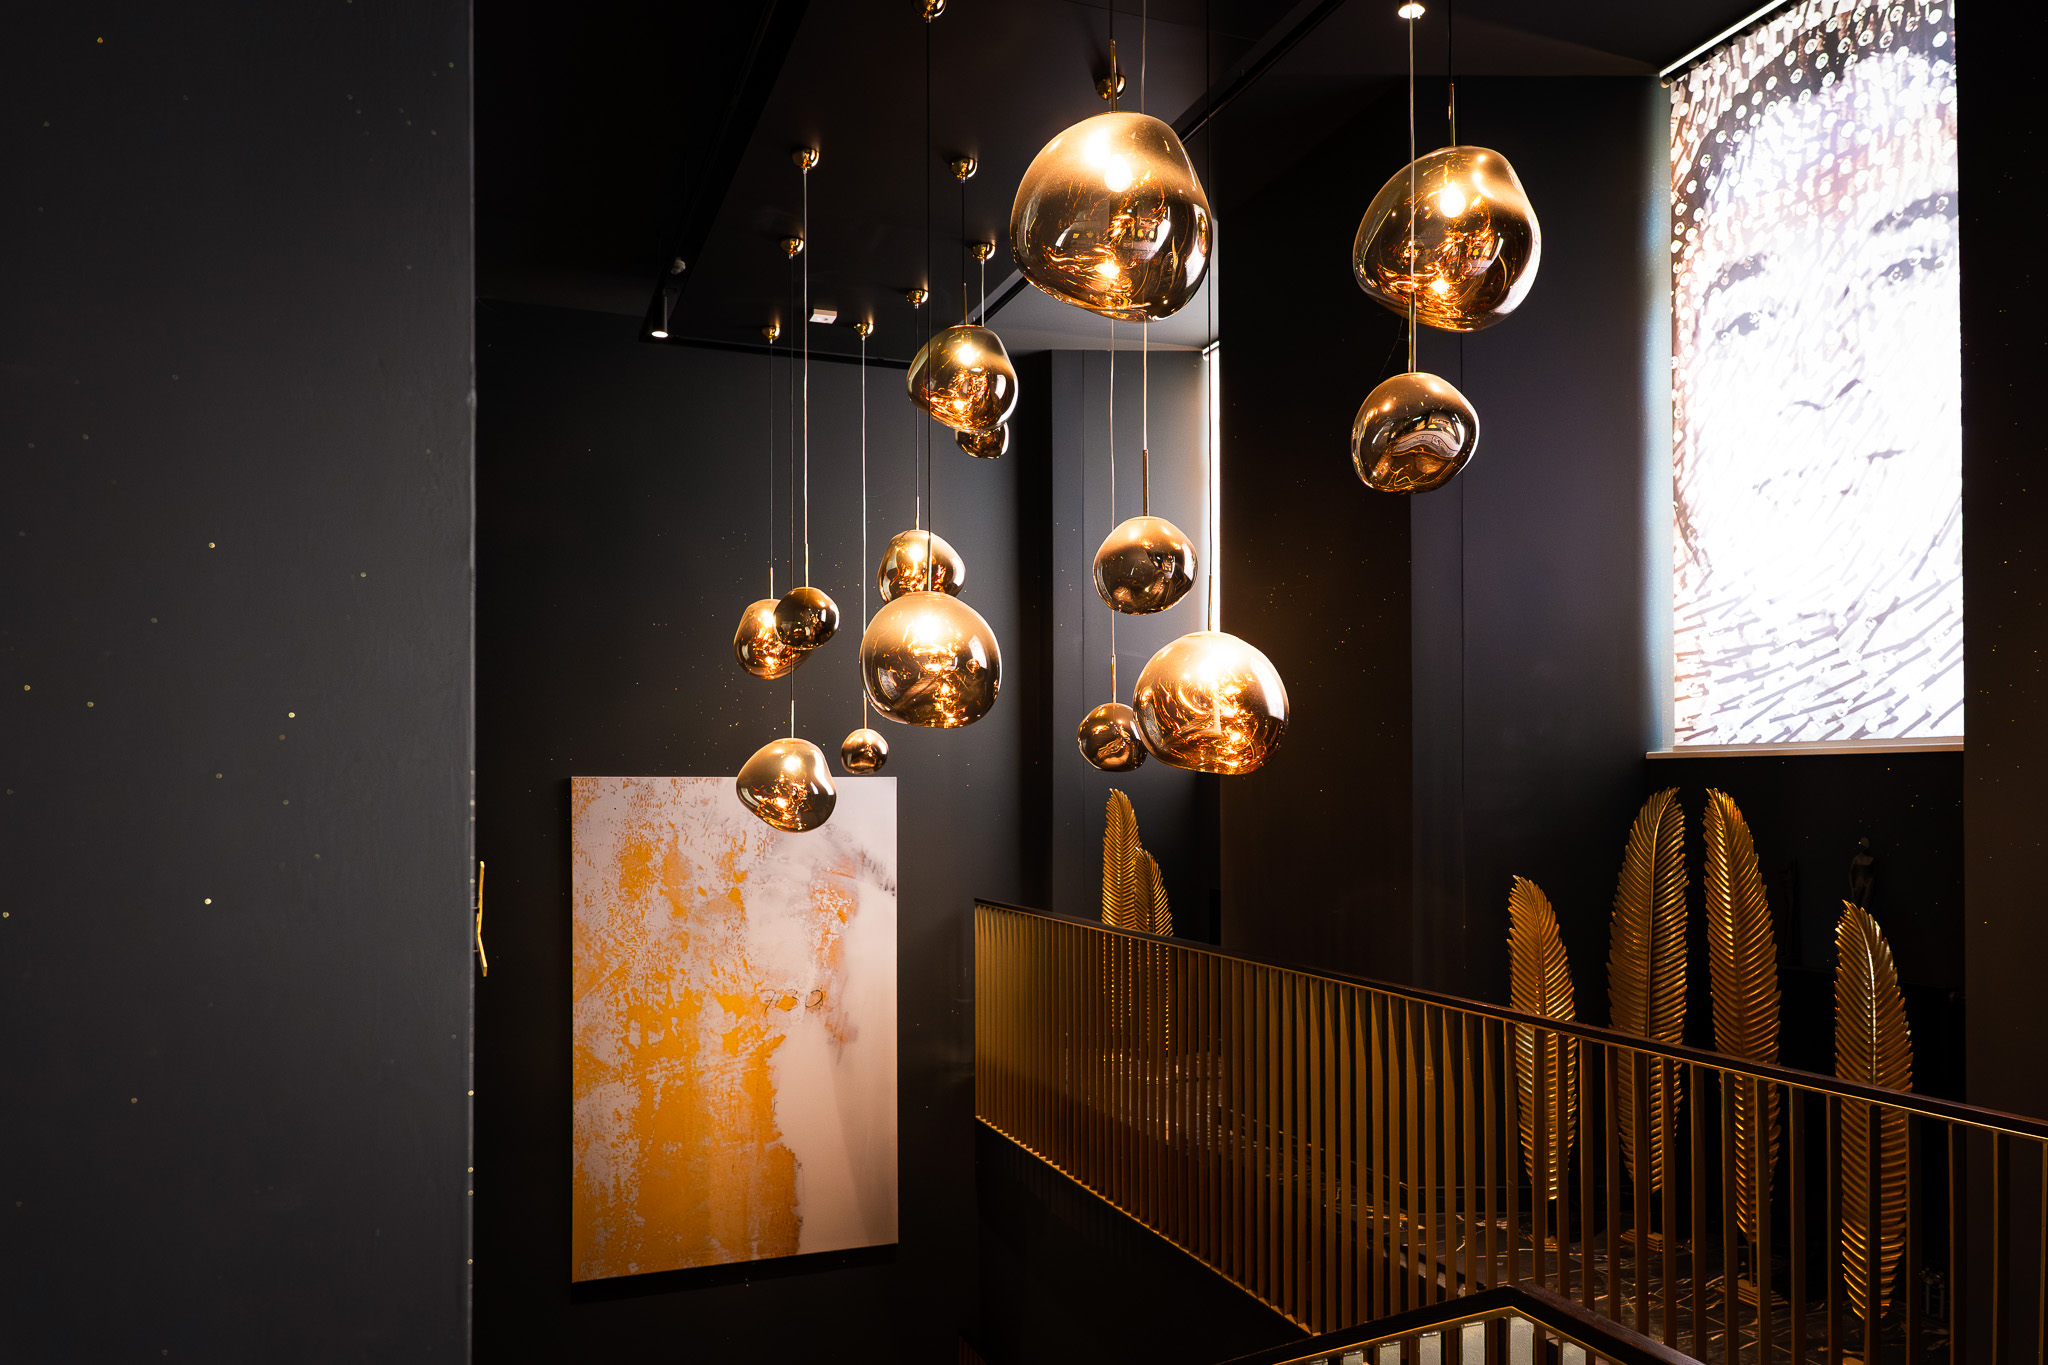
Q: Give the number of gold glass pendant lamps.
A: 14